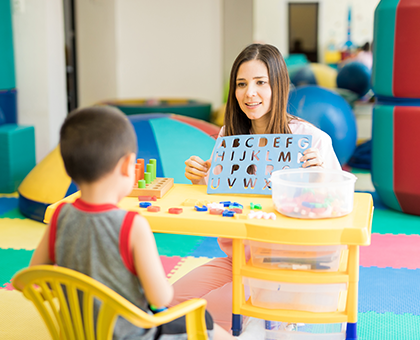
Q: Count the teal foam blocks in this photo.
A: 2